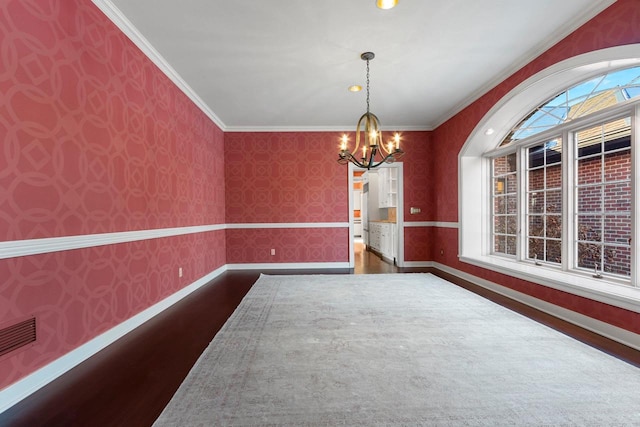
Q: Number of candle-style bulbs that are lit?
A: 6